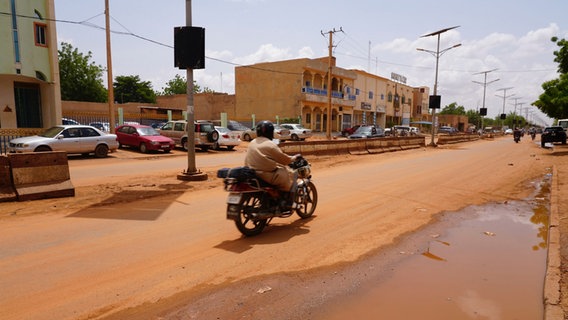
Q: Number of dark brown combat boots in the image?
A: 0